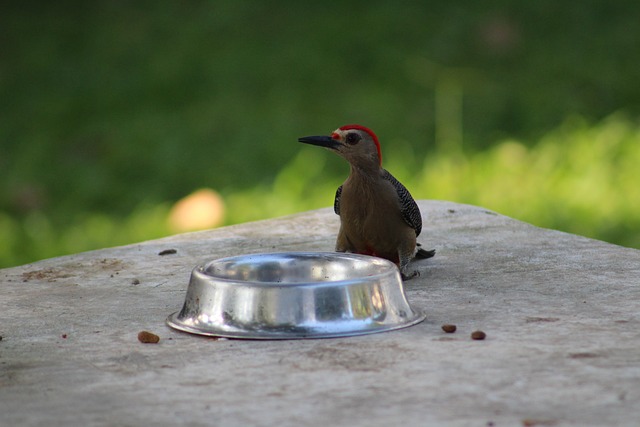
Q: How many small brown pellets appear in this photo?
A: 3